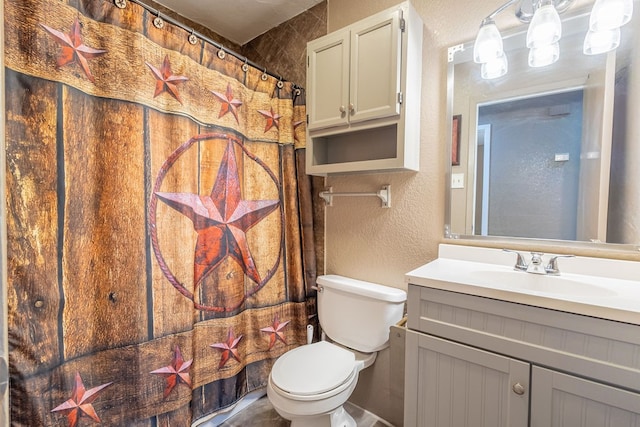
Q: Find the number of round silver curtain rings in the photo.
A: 8